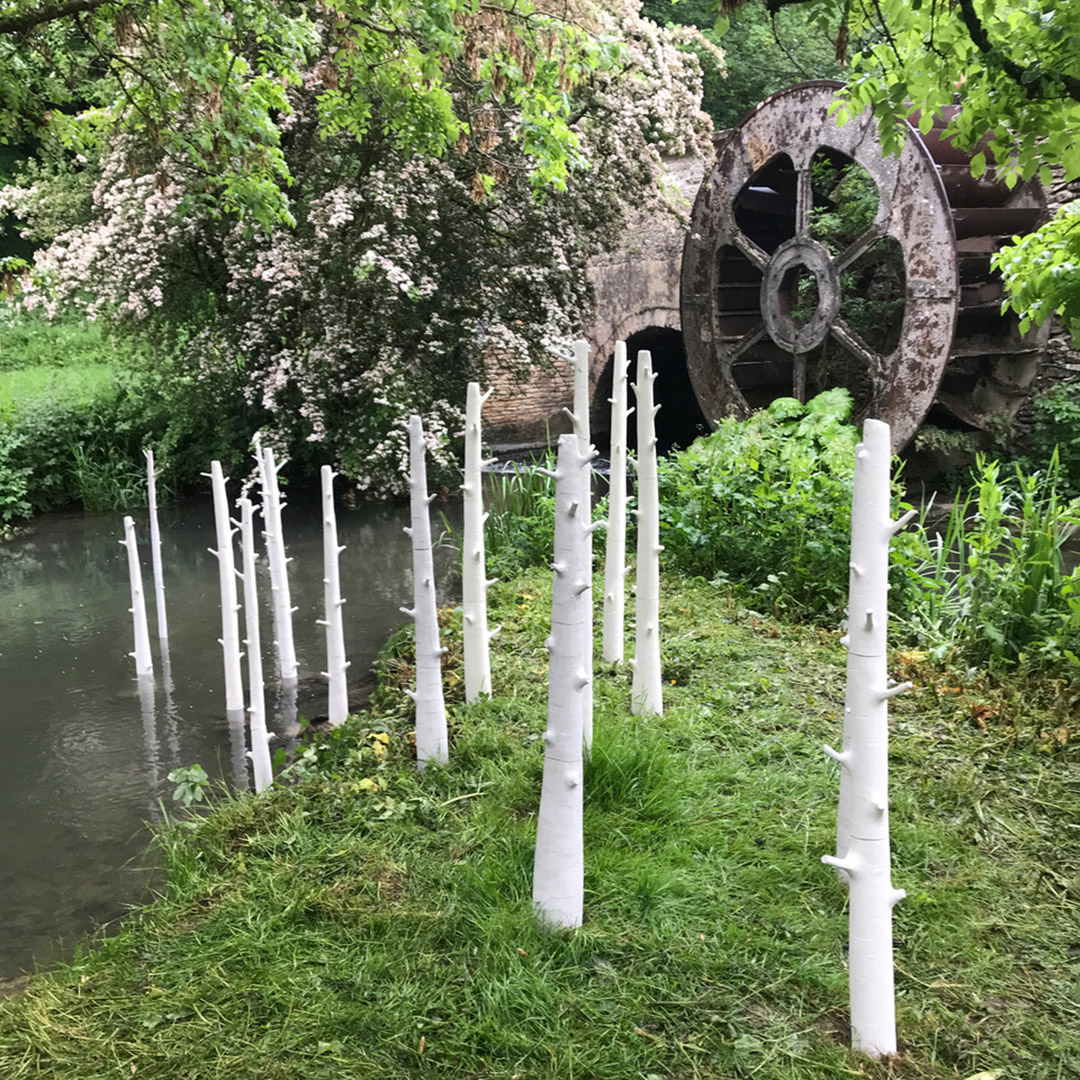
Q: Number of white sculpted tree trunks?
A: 14